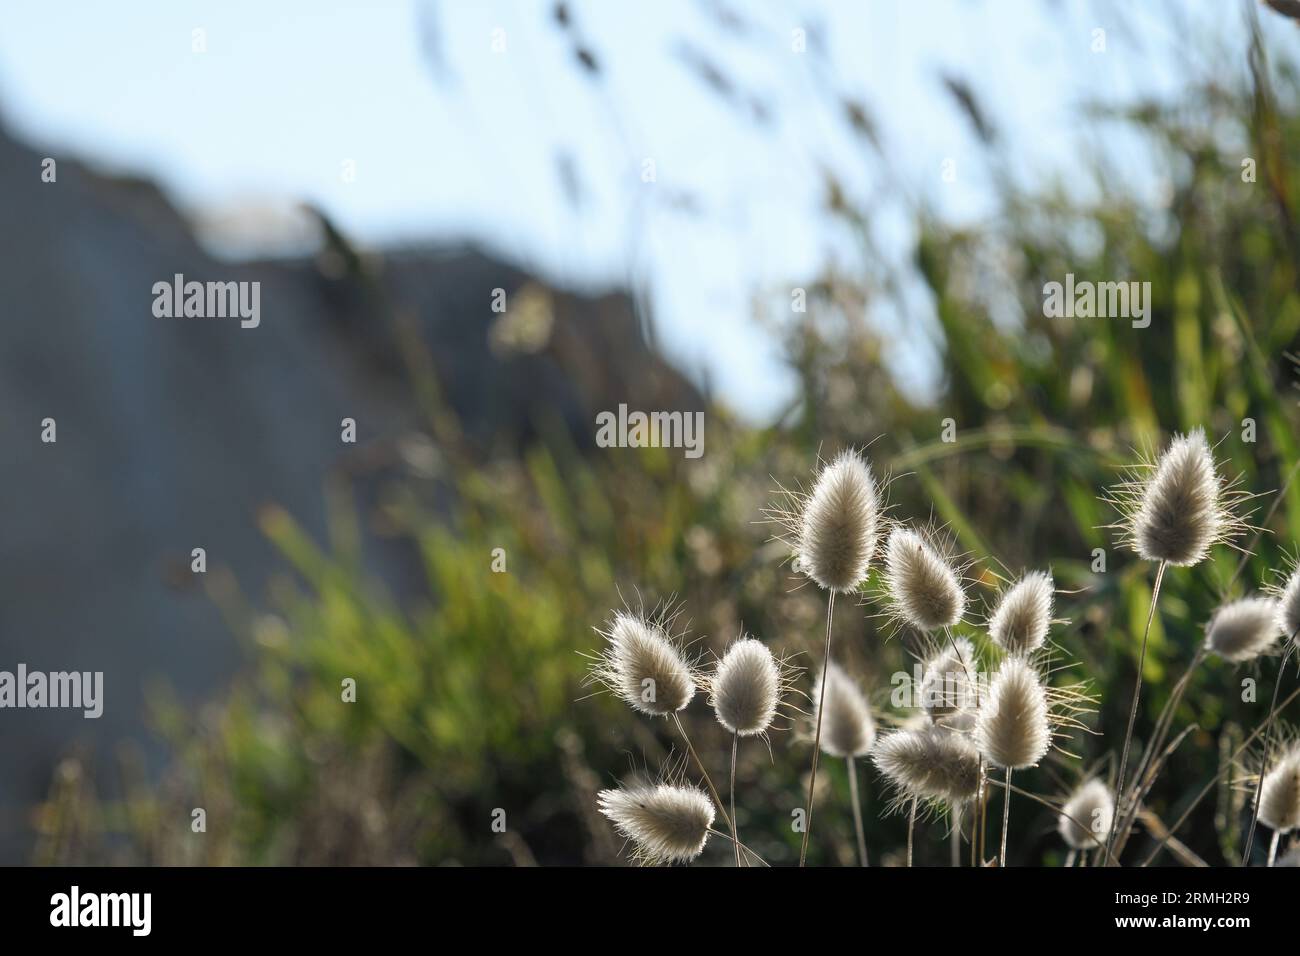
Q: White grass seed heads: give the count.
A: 15